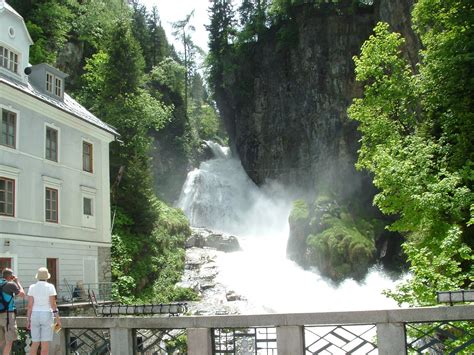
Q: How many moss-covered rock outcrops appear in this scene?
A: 1